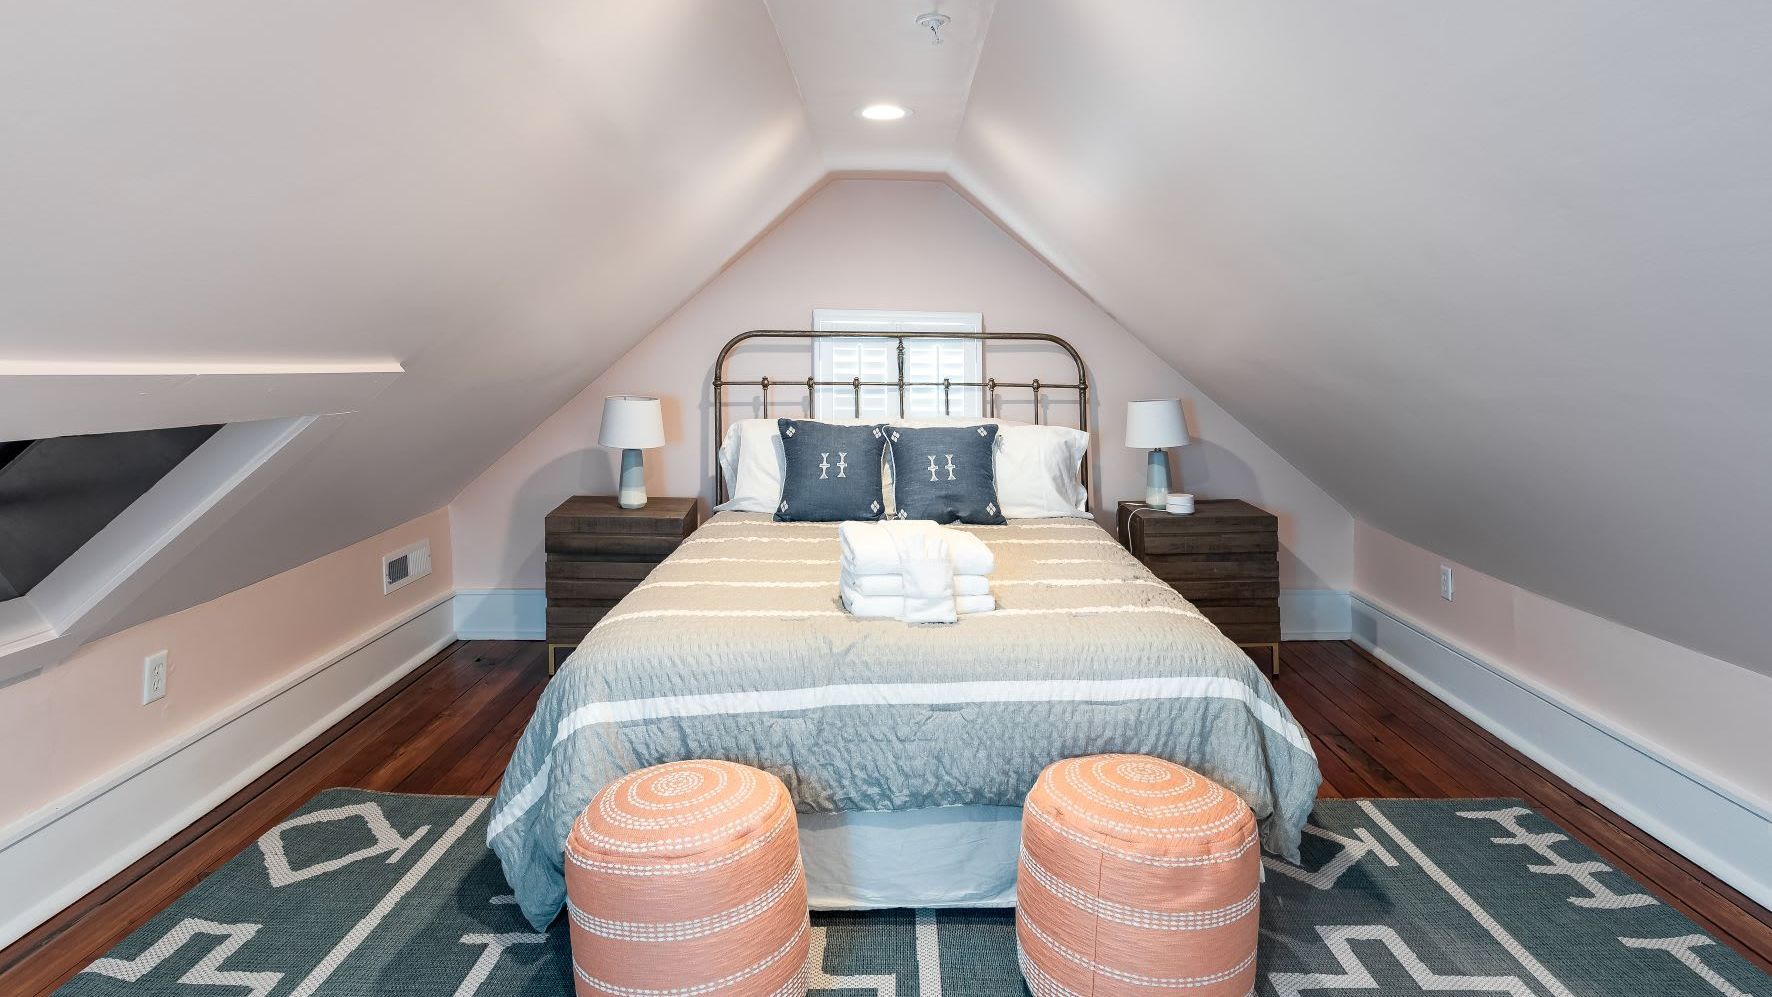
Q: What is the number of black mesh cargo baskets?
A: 0